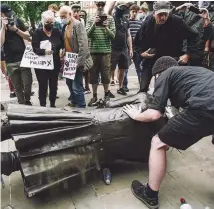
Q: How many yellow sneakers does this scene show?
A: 0